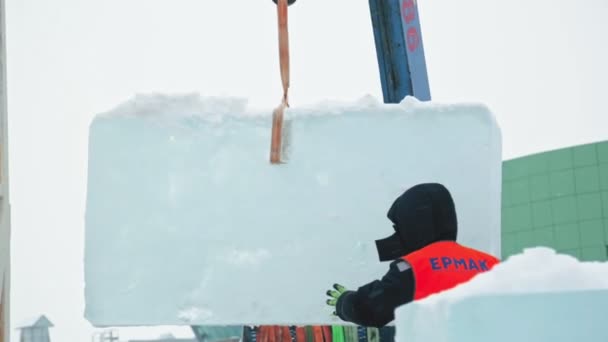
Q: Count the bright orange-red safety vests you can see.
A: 1